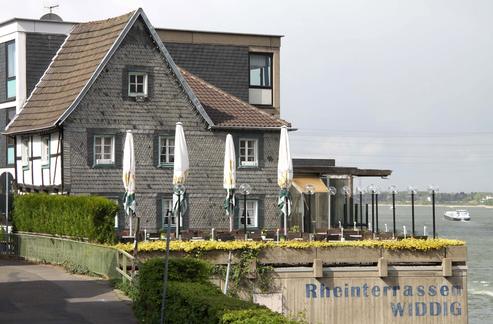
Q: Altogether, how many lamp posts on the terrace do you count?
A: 11